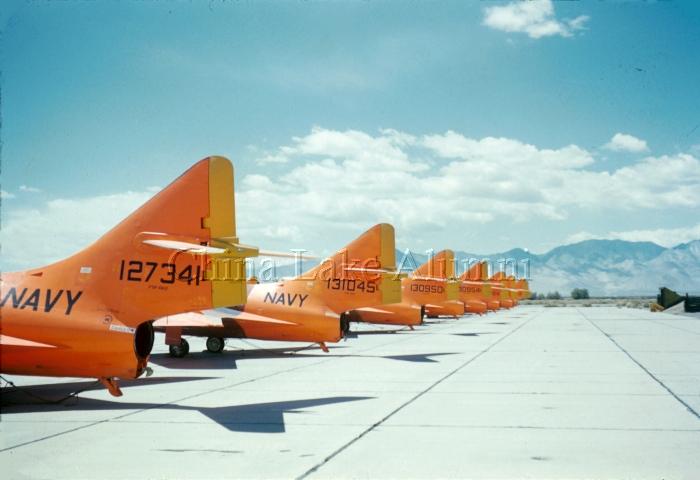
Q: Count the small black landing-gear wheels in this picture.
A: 2